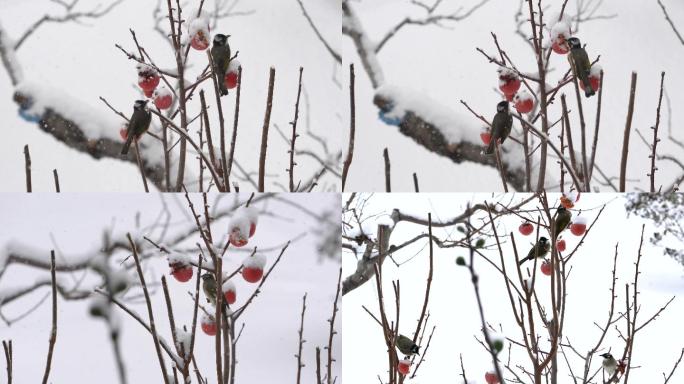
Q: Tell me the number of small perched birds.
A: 9